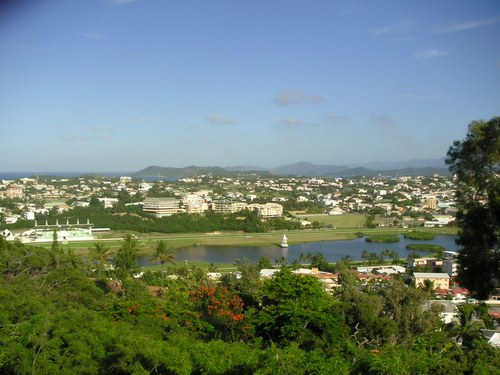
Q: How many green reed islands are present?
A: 3